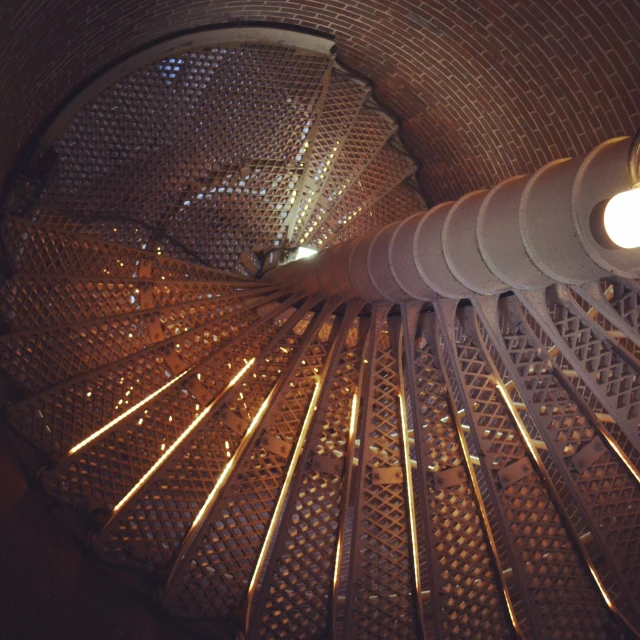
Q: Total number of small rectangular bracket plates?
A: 12